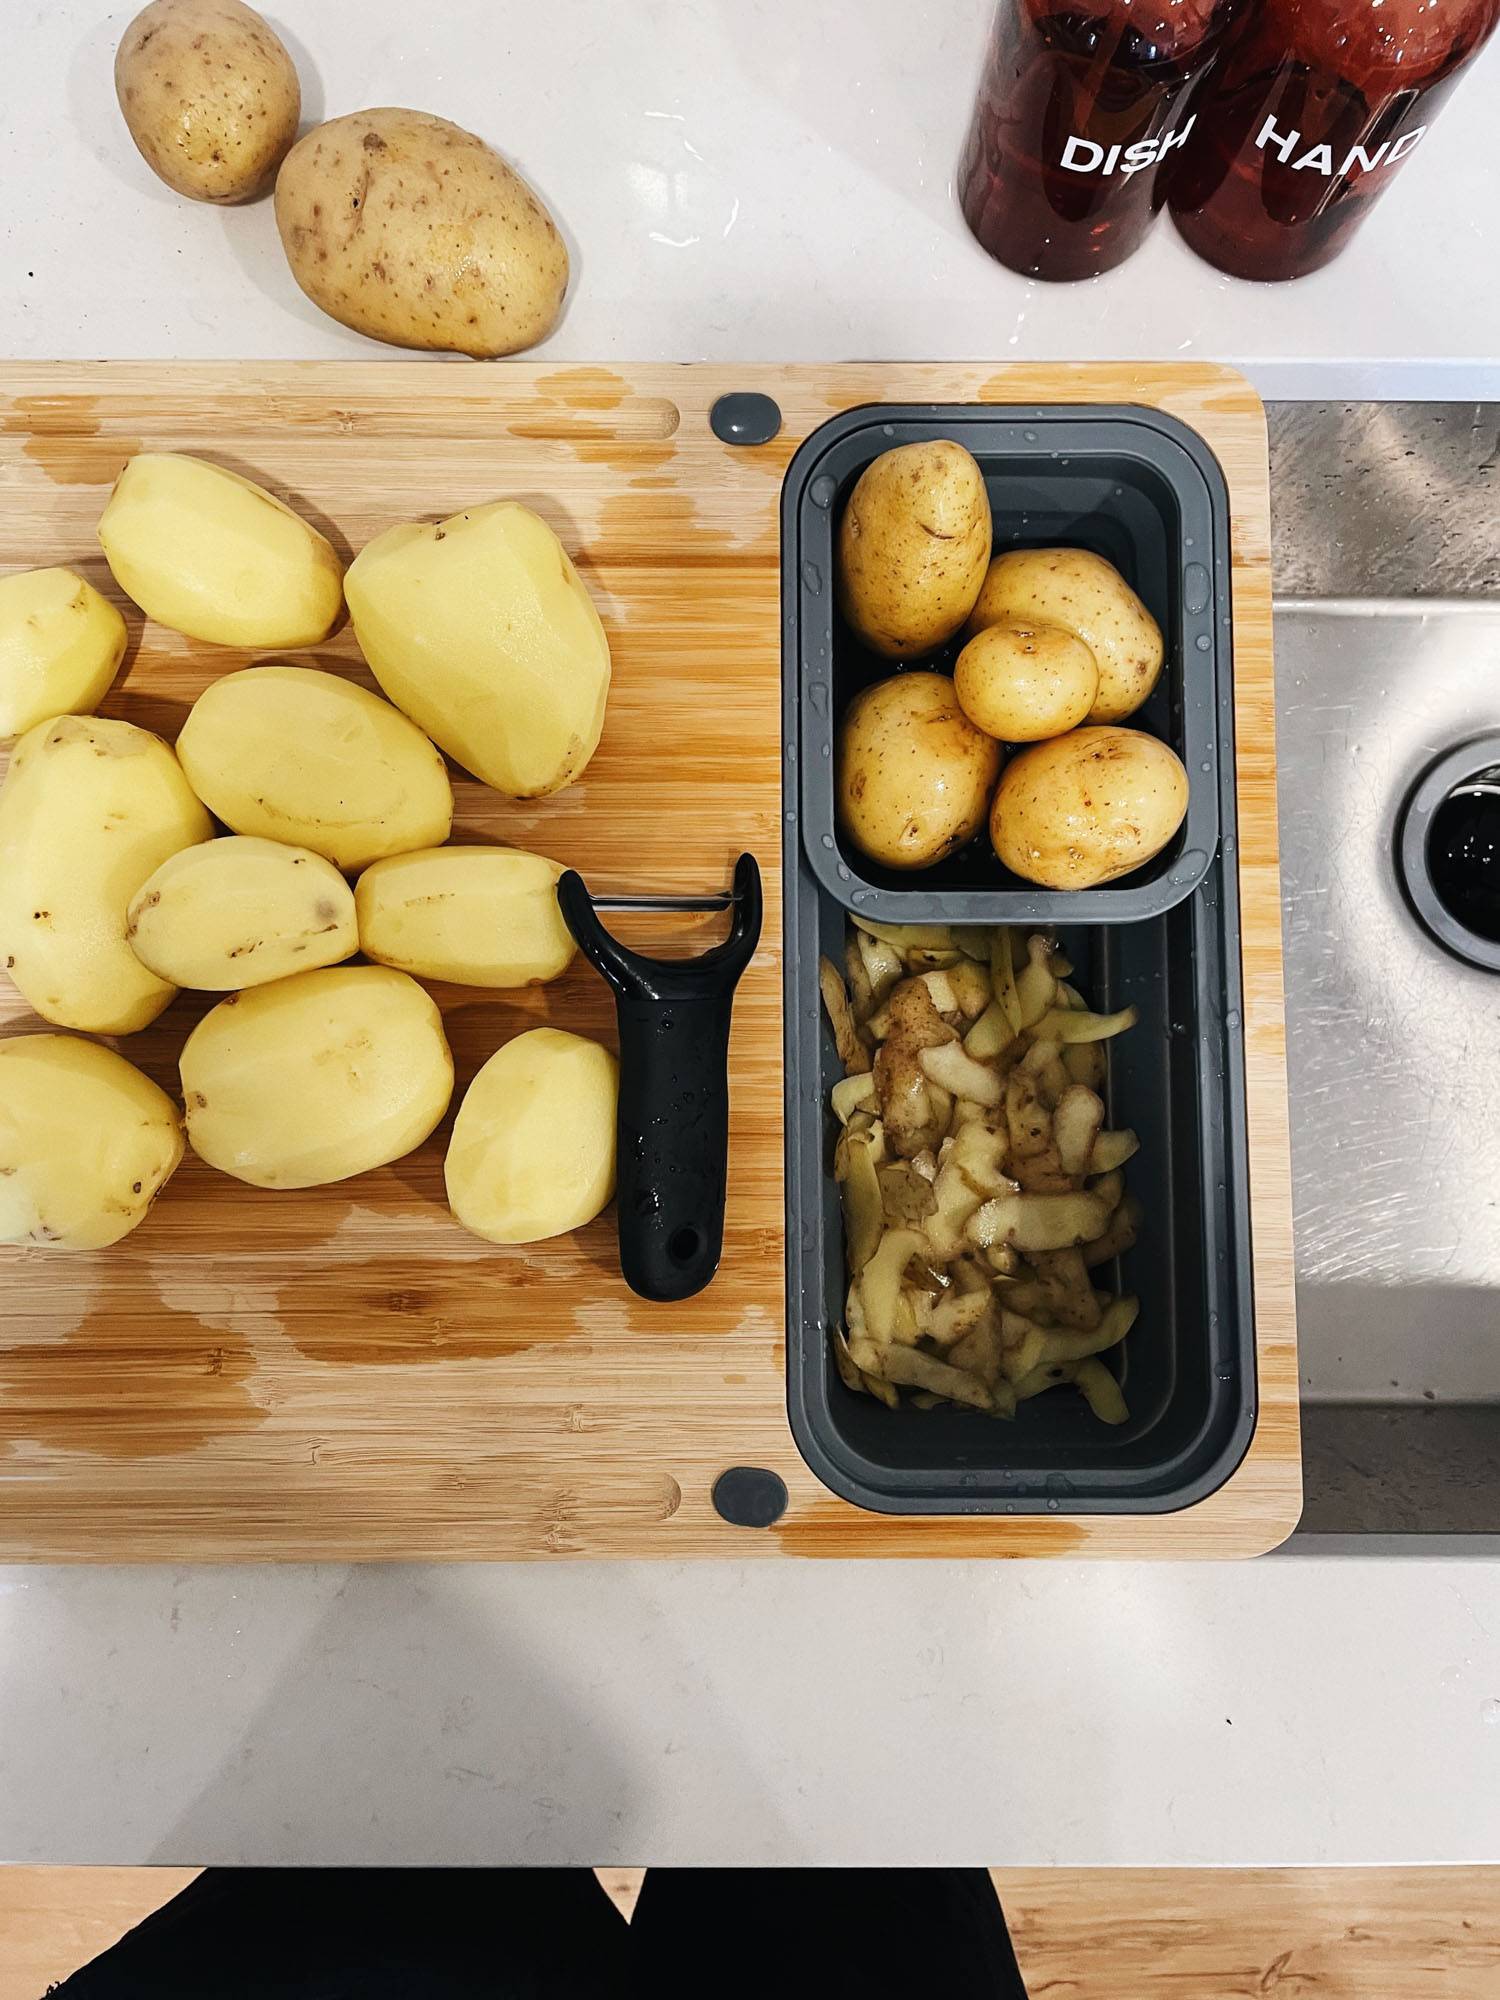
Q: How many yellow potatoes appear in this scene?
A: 10